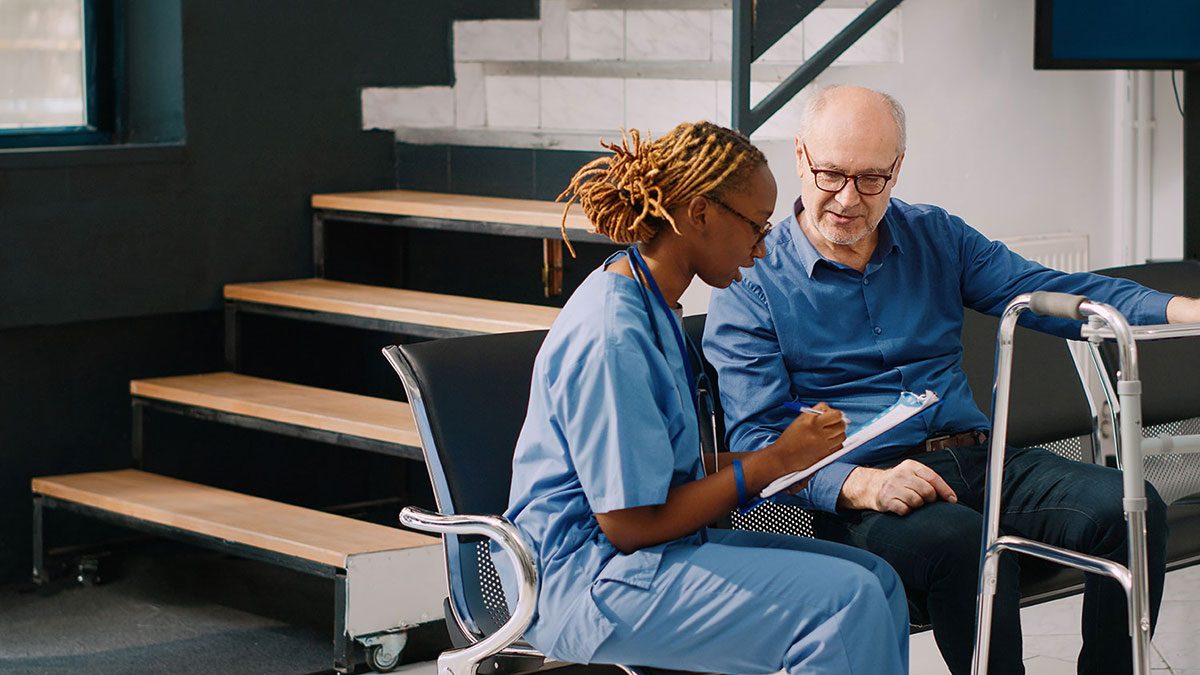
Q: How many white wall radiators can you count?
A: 1